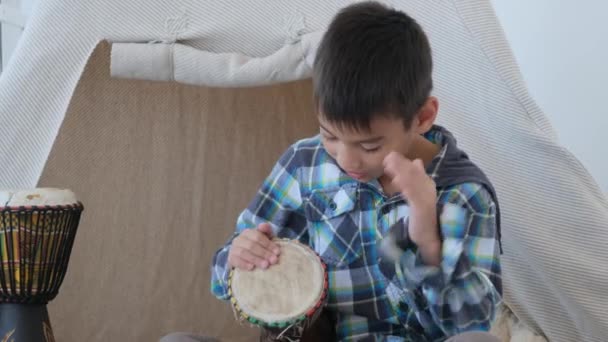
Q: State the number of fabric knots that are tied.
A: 2